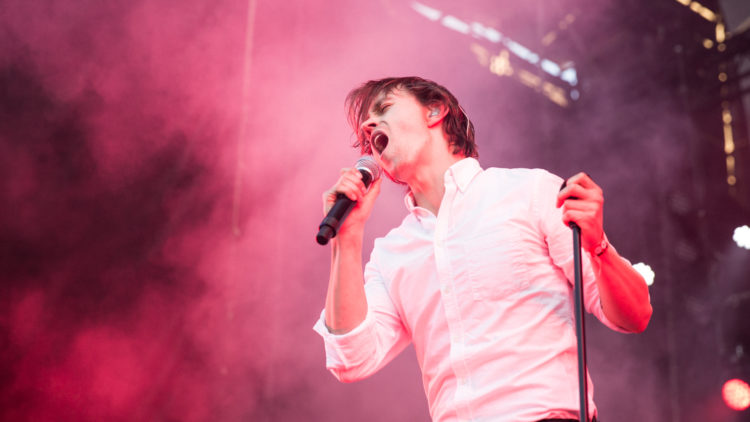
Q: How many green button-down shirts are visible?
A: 0